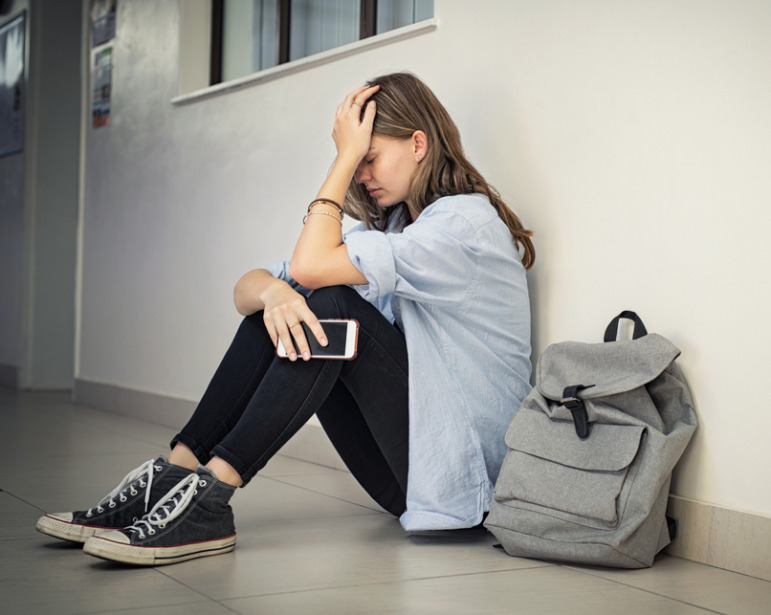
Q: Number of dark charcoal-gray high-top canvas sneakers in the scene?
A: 2